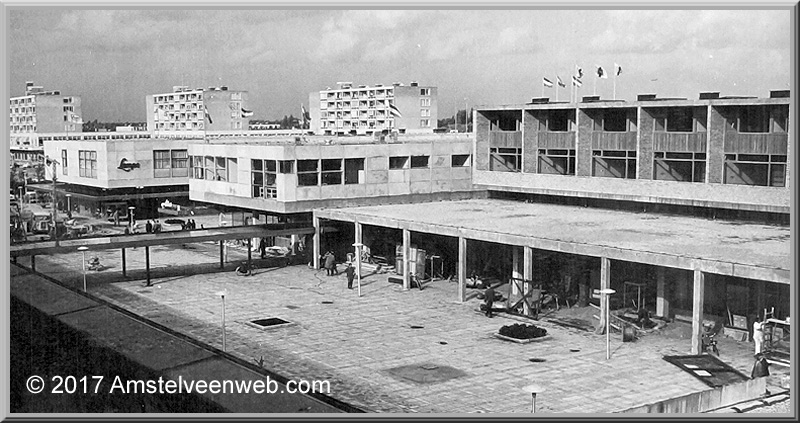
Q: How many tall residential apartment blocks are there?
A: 3